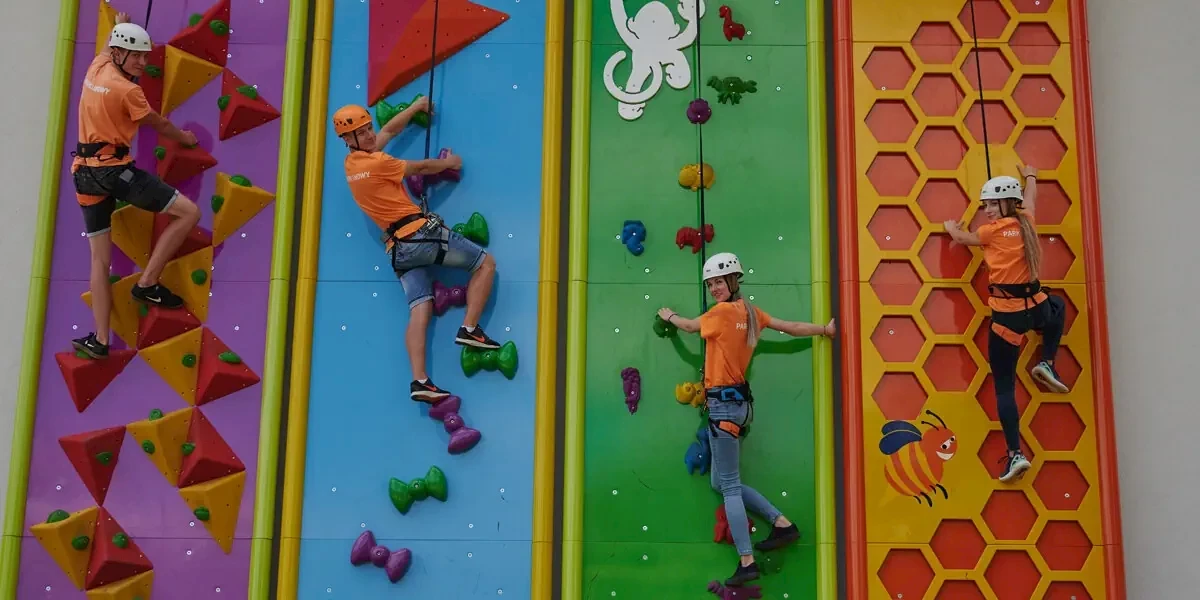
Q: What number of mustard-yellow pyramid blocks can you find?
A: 11